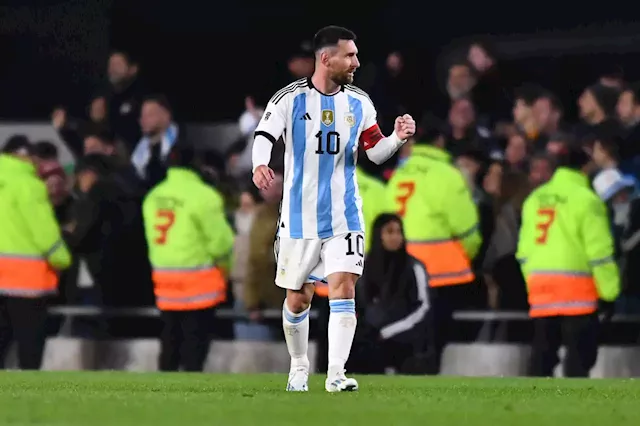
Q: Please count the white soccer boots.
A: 2